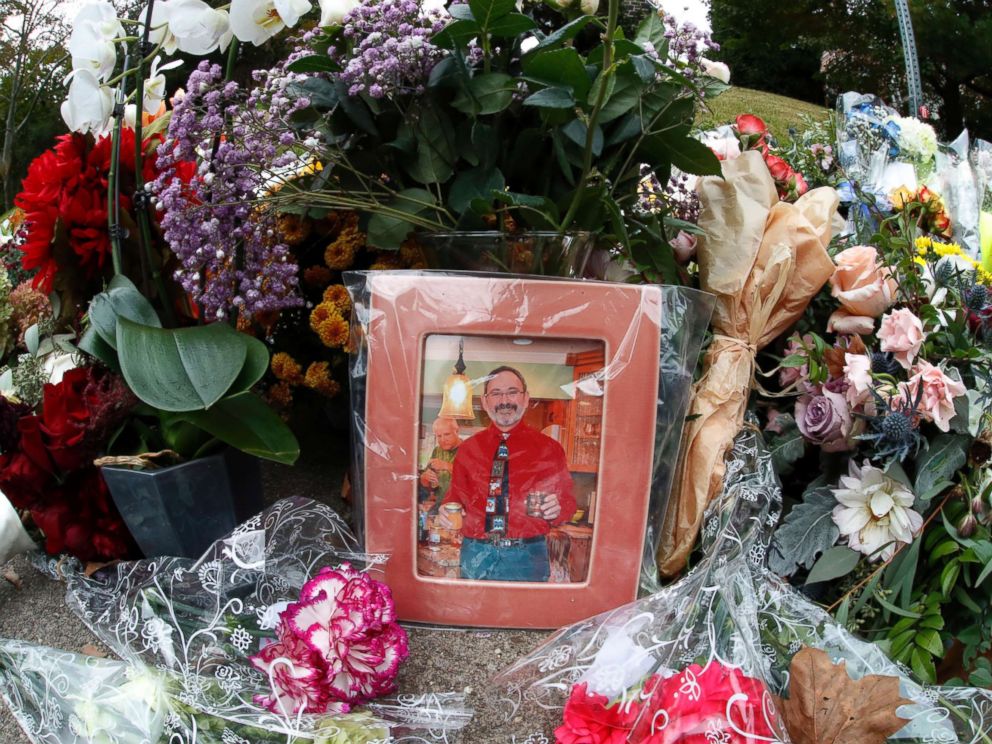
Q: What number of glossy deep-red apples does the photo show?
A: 0